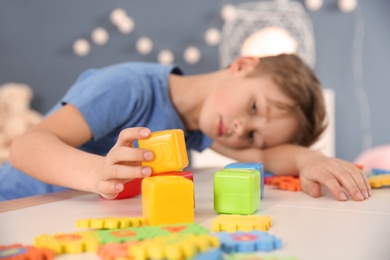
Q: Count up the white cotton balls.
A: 11